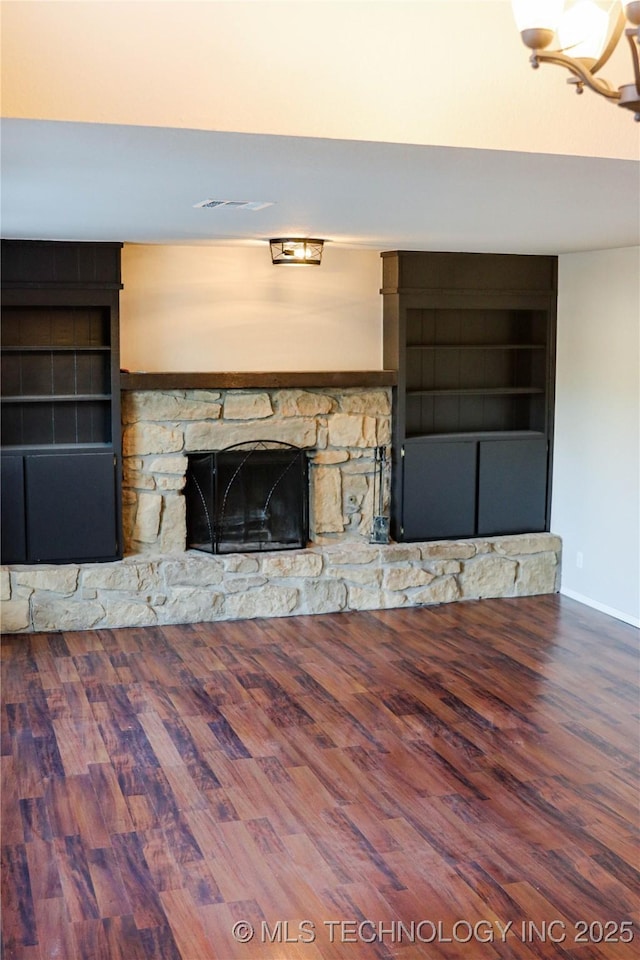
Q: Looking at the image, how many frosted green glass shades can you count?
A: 0